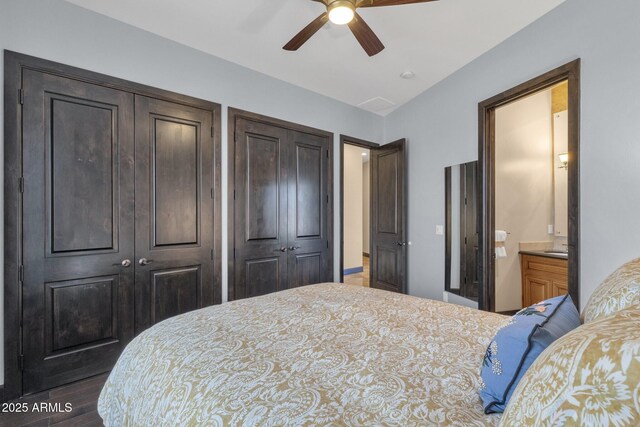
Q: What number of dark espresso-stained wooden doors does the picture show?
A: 5